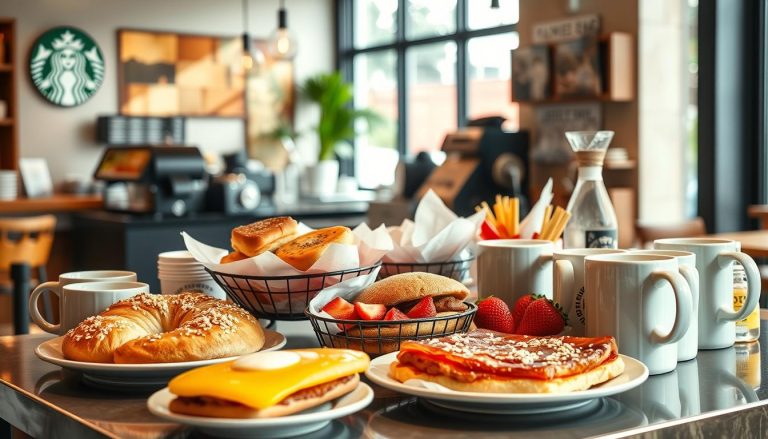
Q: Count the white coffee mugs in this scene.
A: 7